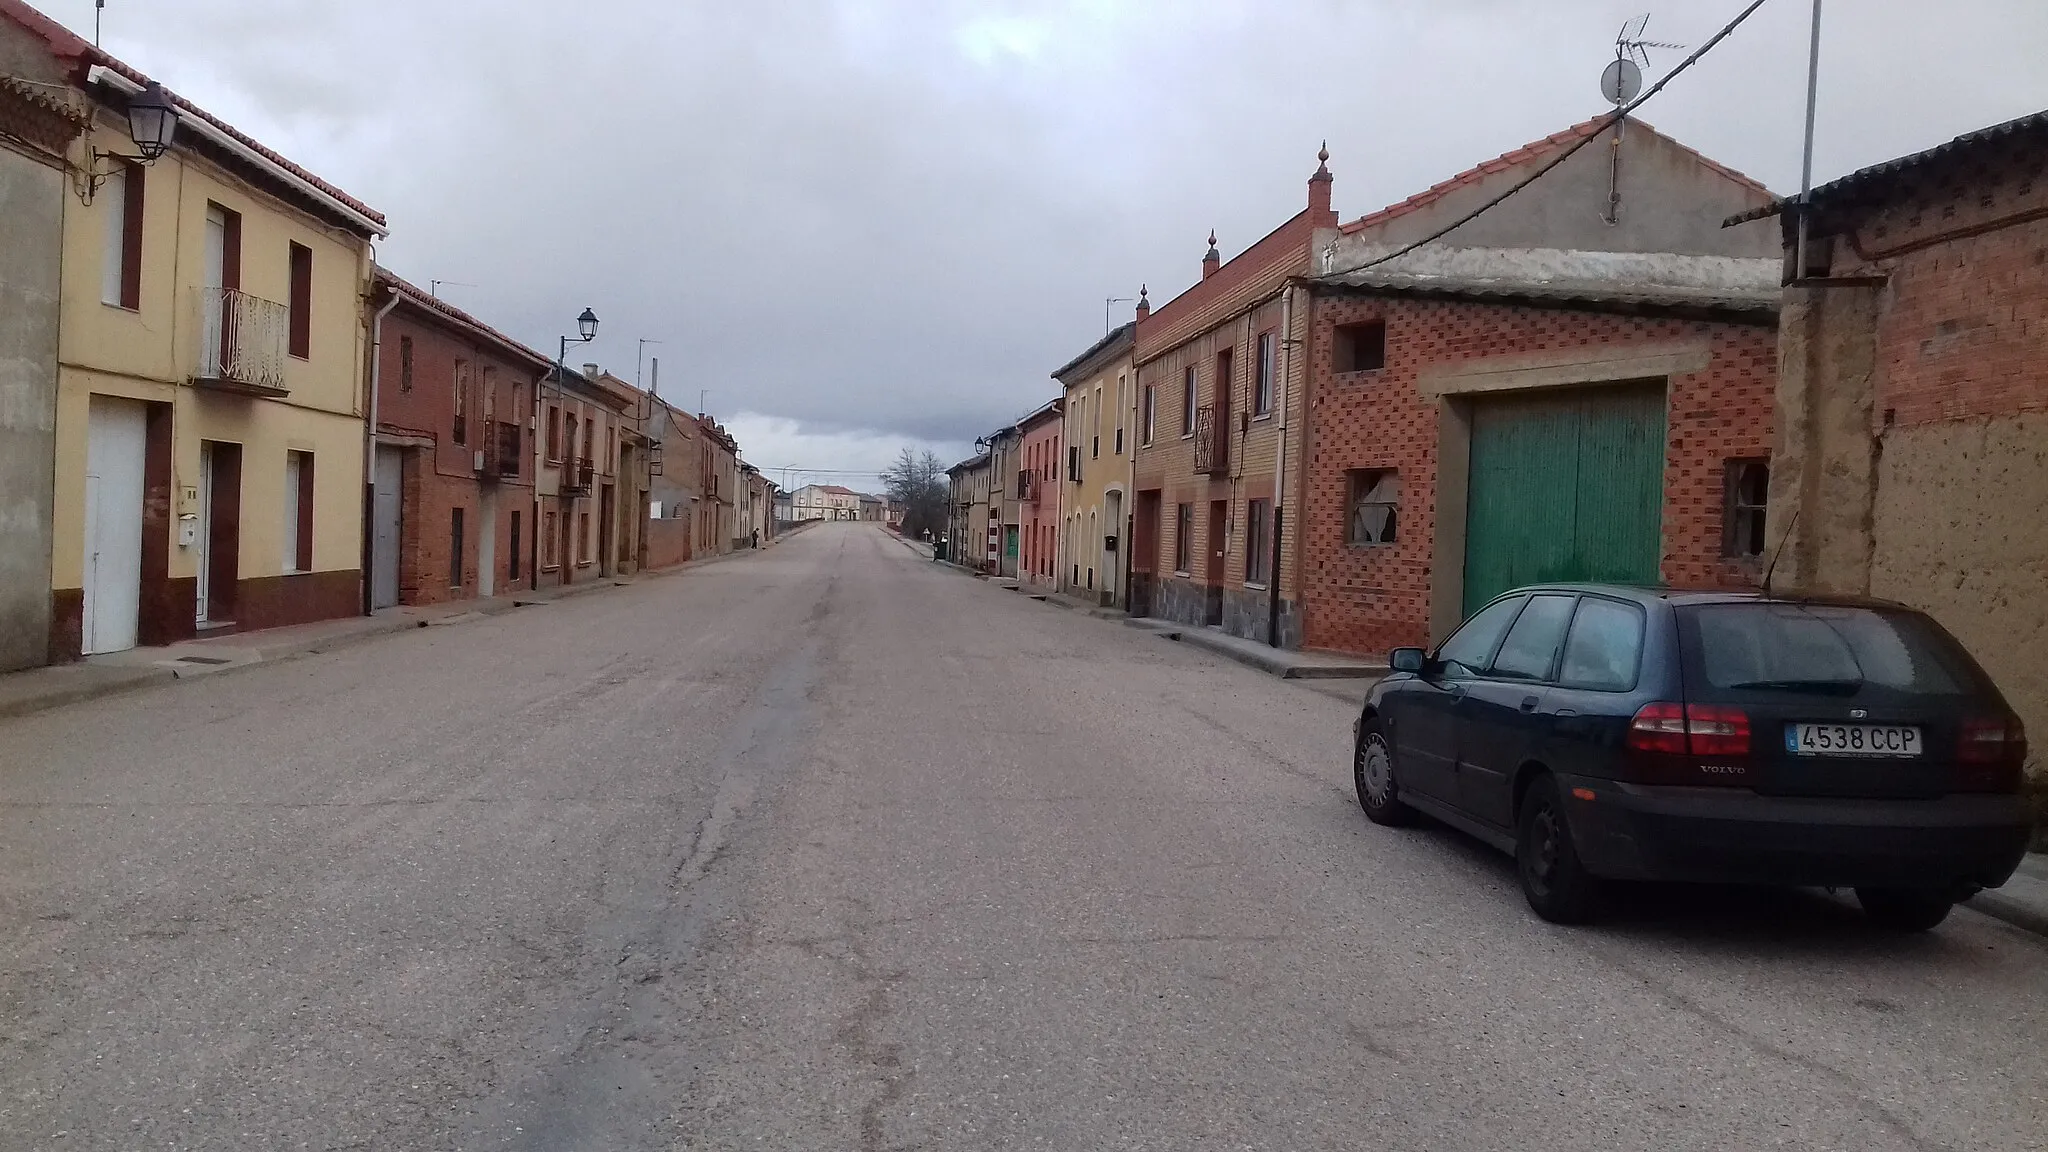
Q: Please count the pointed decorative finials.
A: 3